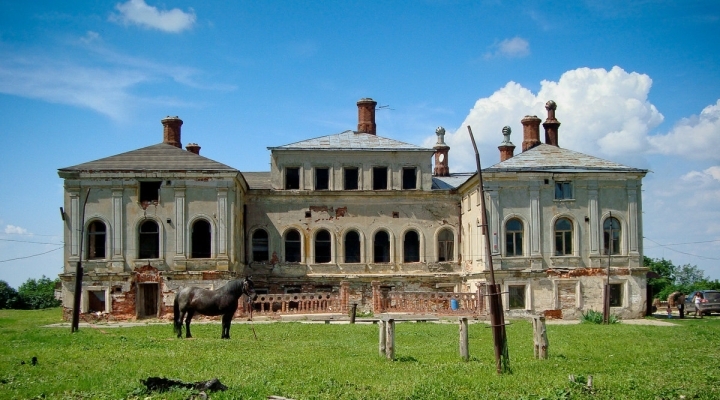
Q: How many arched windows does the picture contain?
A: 13